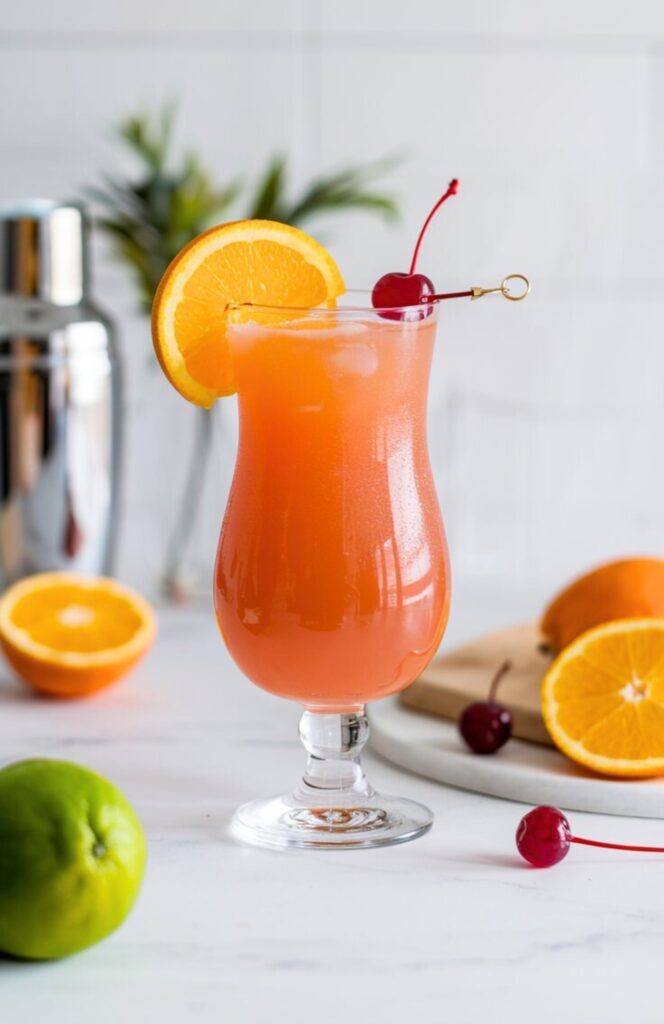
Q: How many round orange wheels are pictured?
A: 1